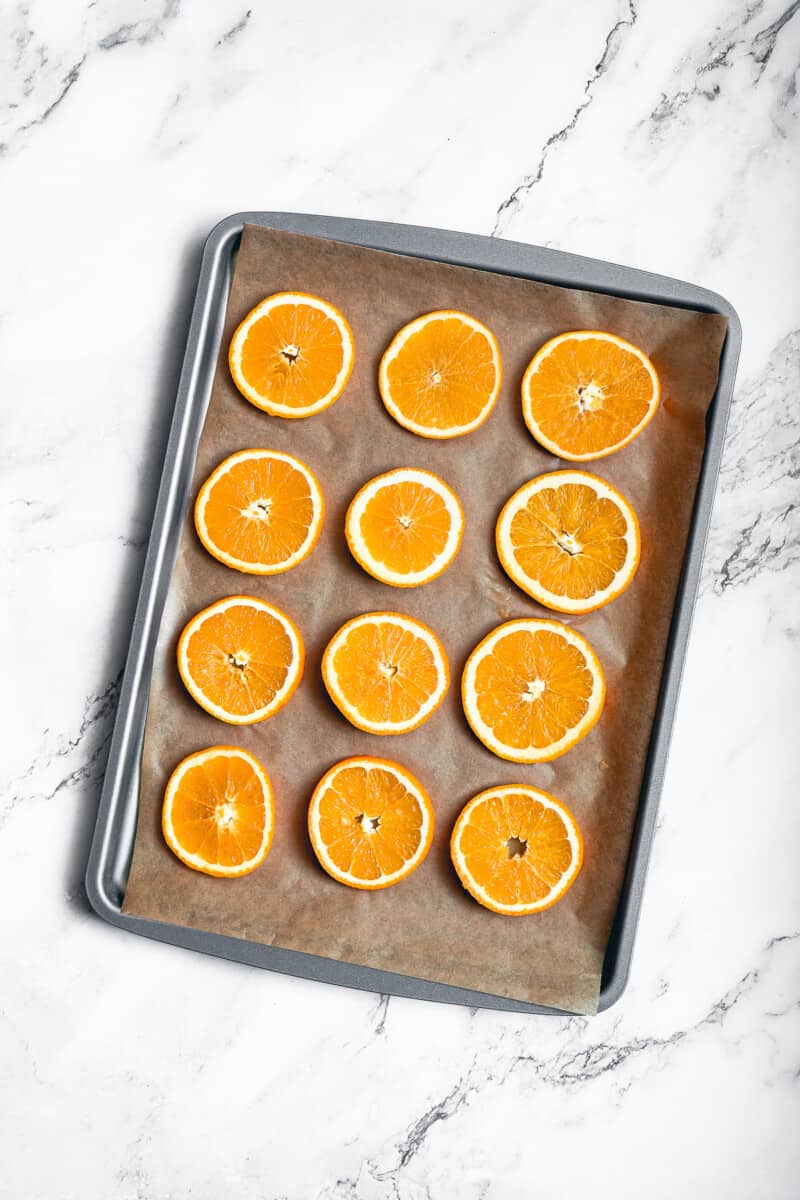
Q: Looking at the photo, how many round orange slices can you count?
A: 12